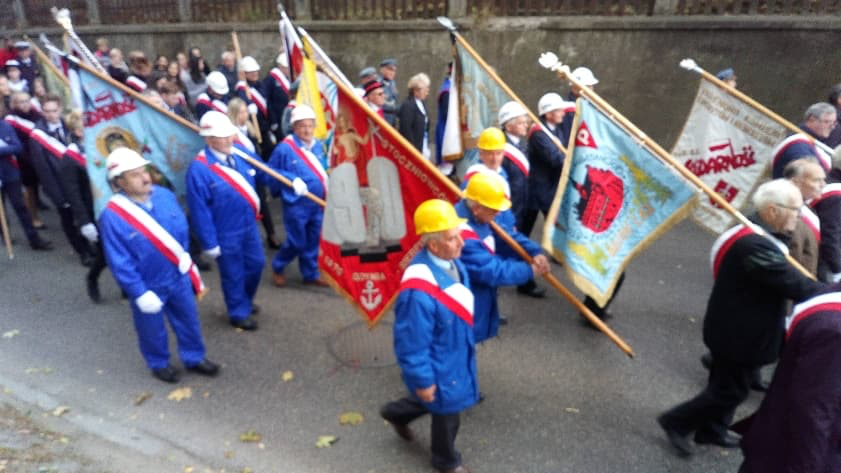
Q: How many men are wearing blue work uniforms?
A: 6